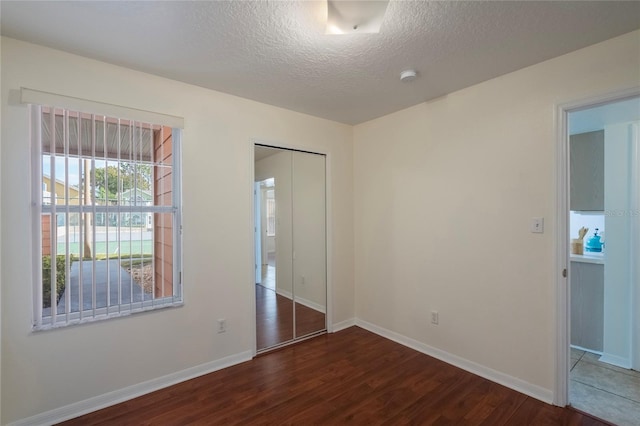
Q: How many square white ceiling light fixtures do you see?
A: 1